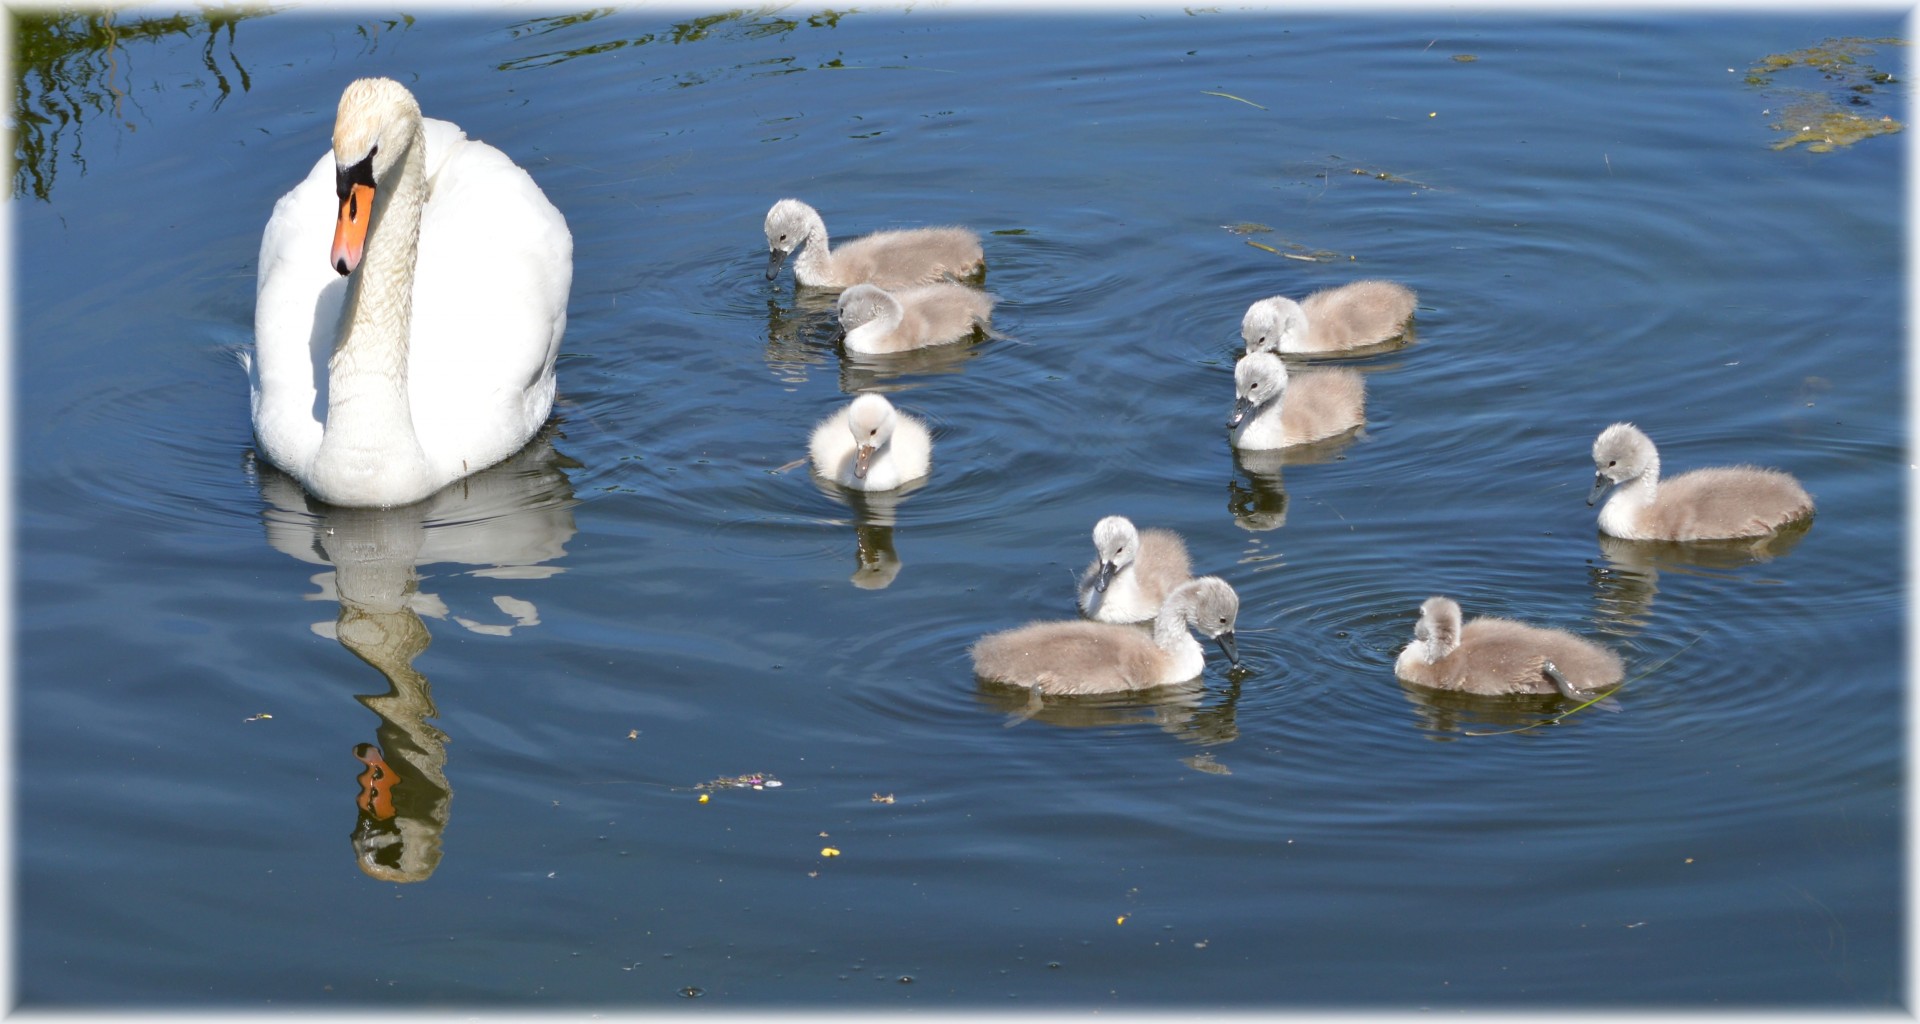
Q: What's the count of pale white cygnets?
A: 1